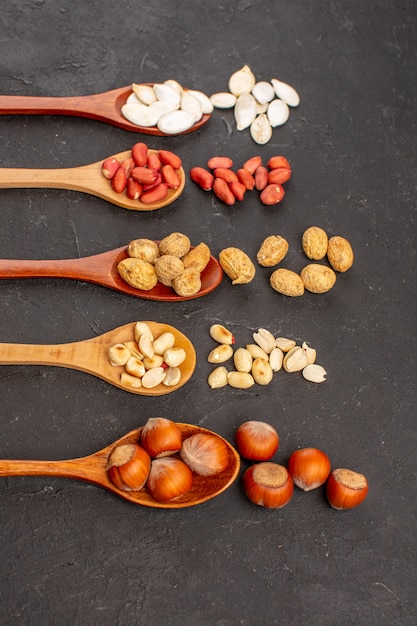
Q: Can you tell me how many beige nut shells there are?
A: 12